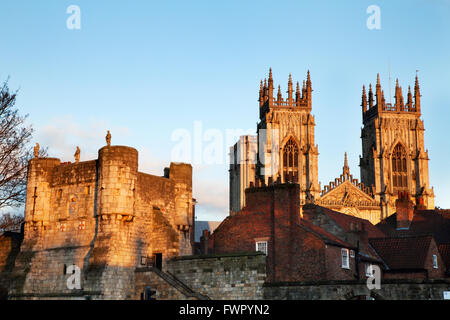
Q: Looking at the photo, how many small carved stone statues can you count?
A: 3